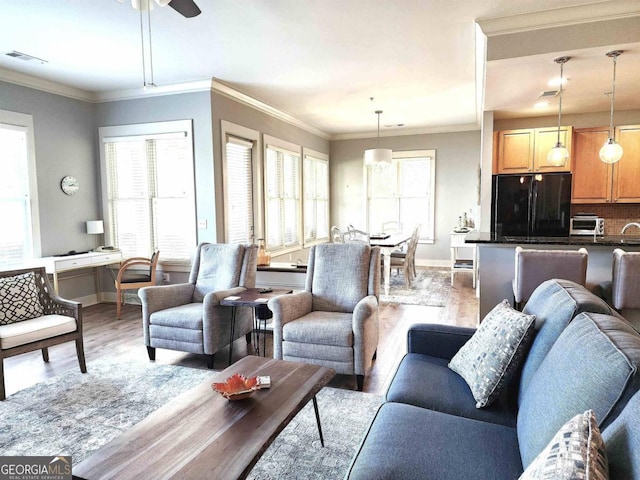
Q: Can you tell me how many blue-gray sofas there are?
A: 1